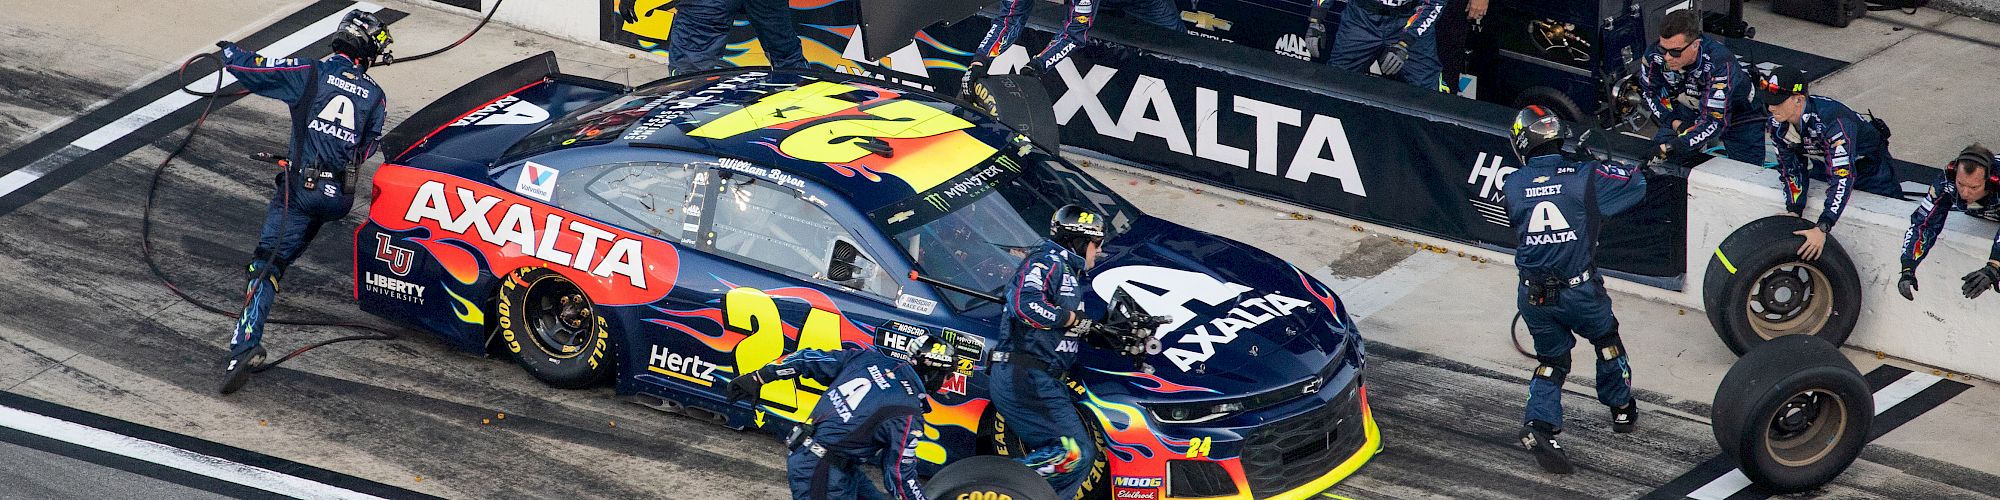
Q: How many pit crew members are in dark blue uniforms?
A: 10